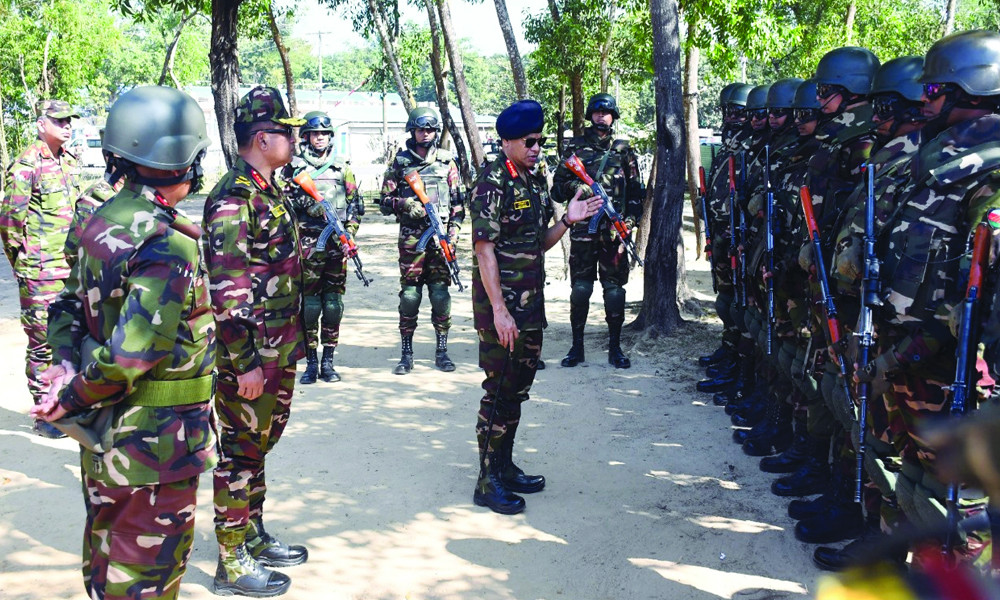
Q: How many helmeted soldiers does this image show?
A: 12